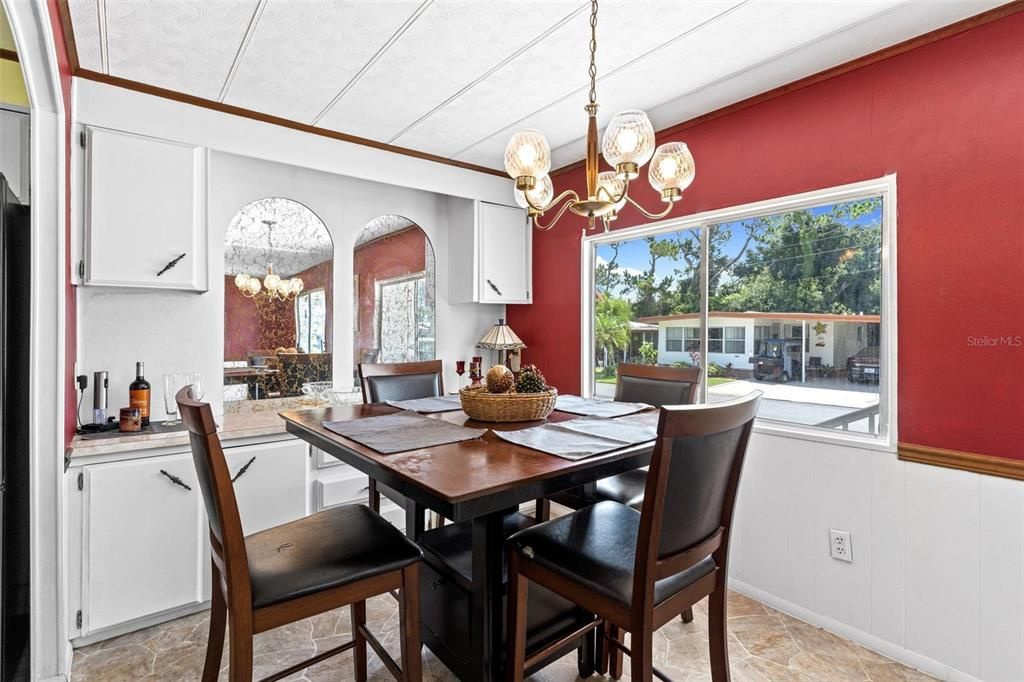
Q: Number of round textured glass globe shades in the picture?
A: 5